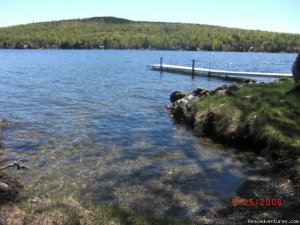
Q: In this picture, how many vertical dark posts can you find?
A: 2